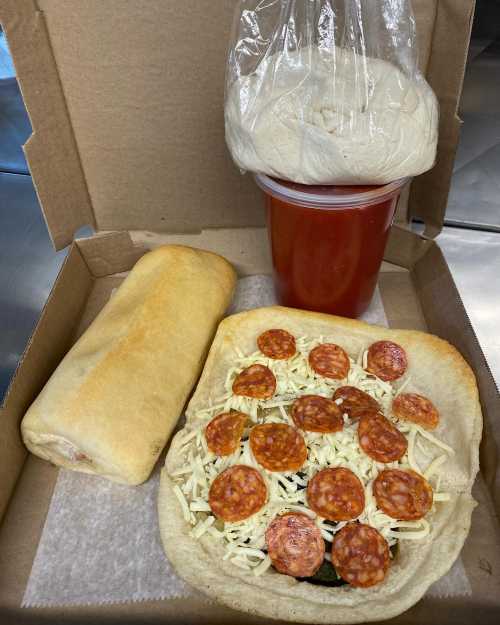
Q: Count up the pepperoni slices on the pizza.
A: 15